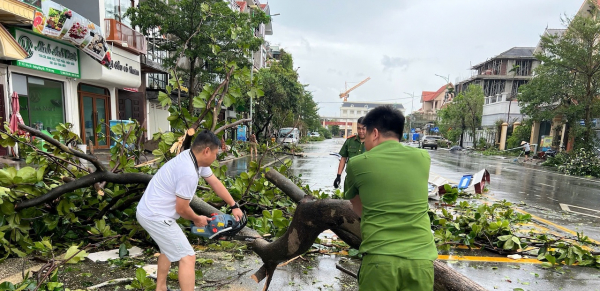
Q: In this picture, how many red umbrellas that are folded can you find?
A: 1